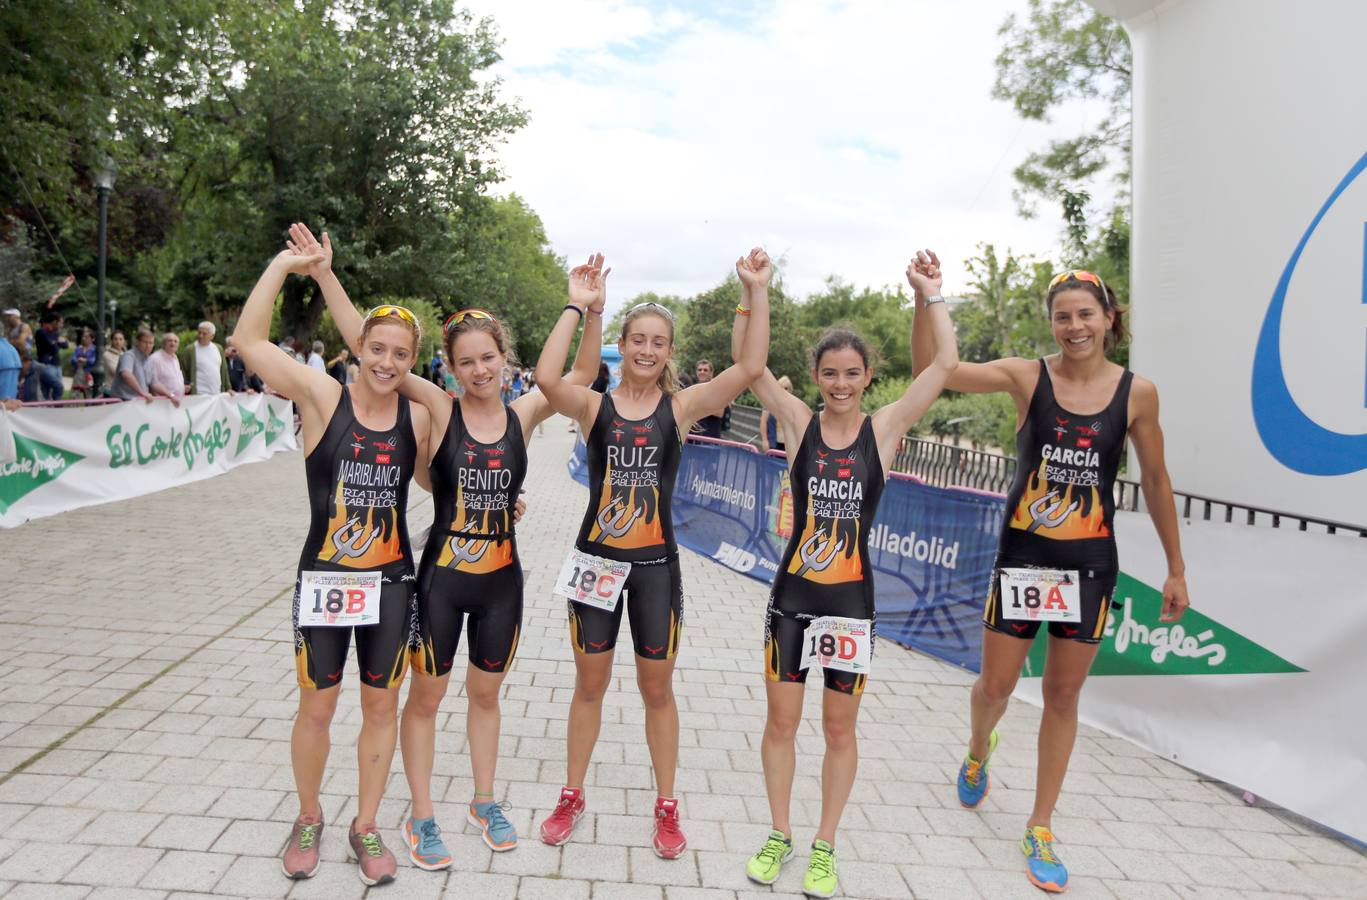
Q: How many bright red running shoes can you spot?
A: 2